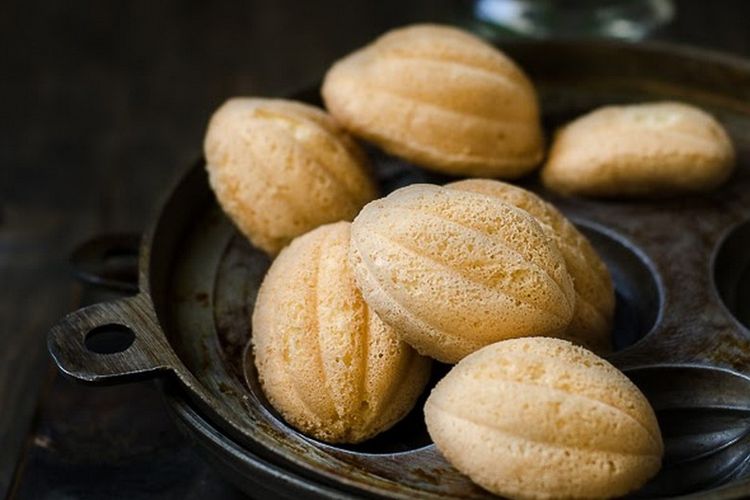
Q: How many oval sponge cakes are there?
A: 7